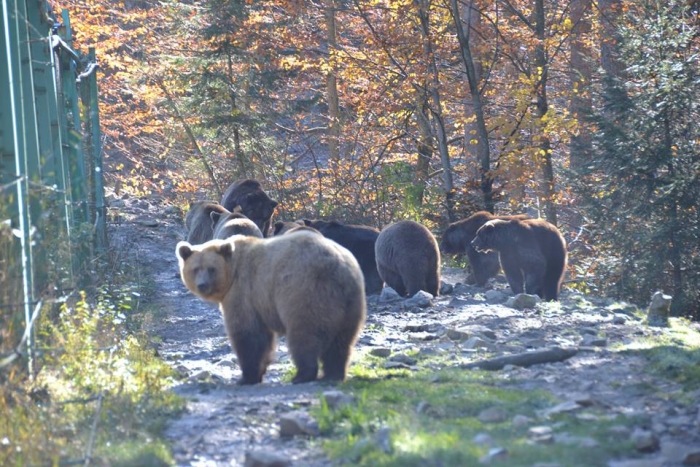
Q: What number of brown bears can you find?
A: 9